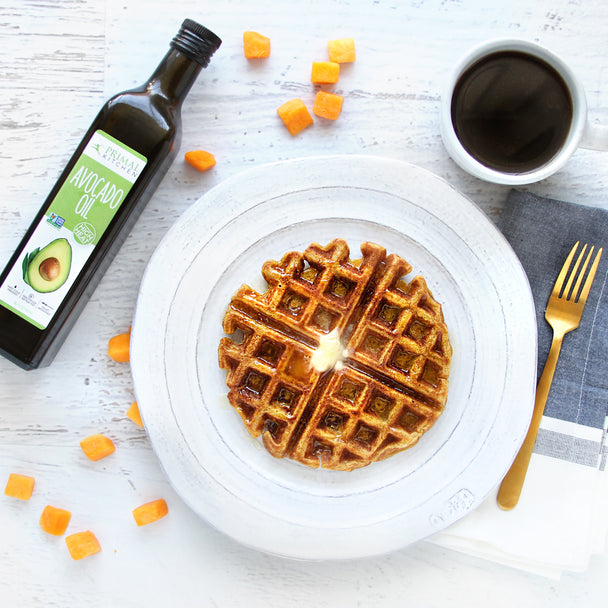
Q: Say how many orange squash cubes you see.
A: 13